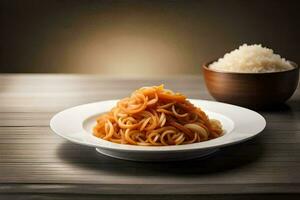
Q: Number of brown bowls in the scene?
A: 1